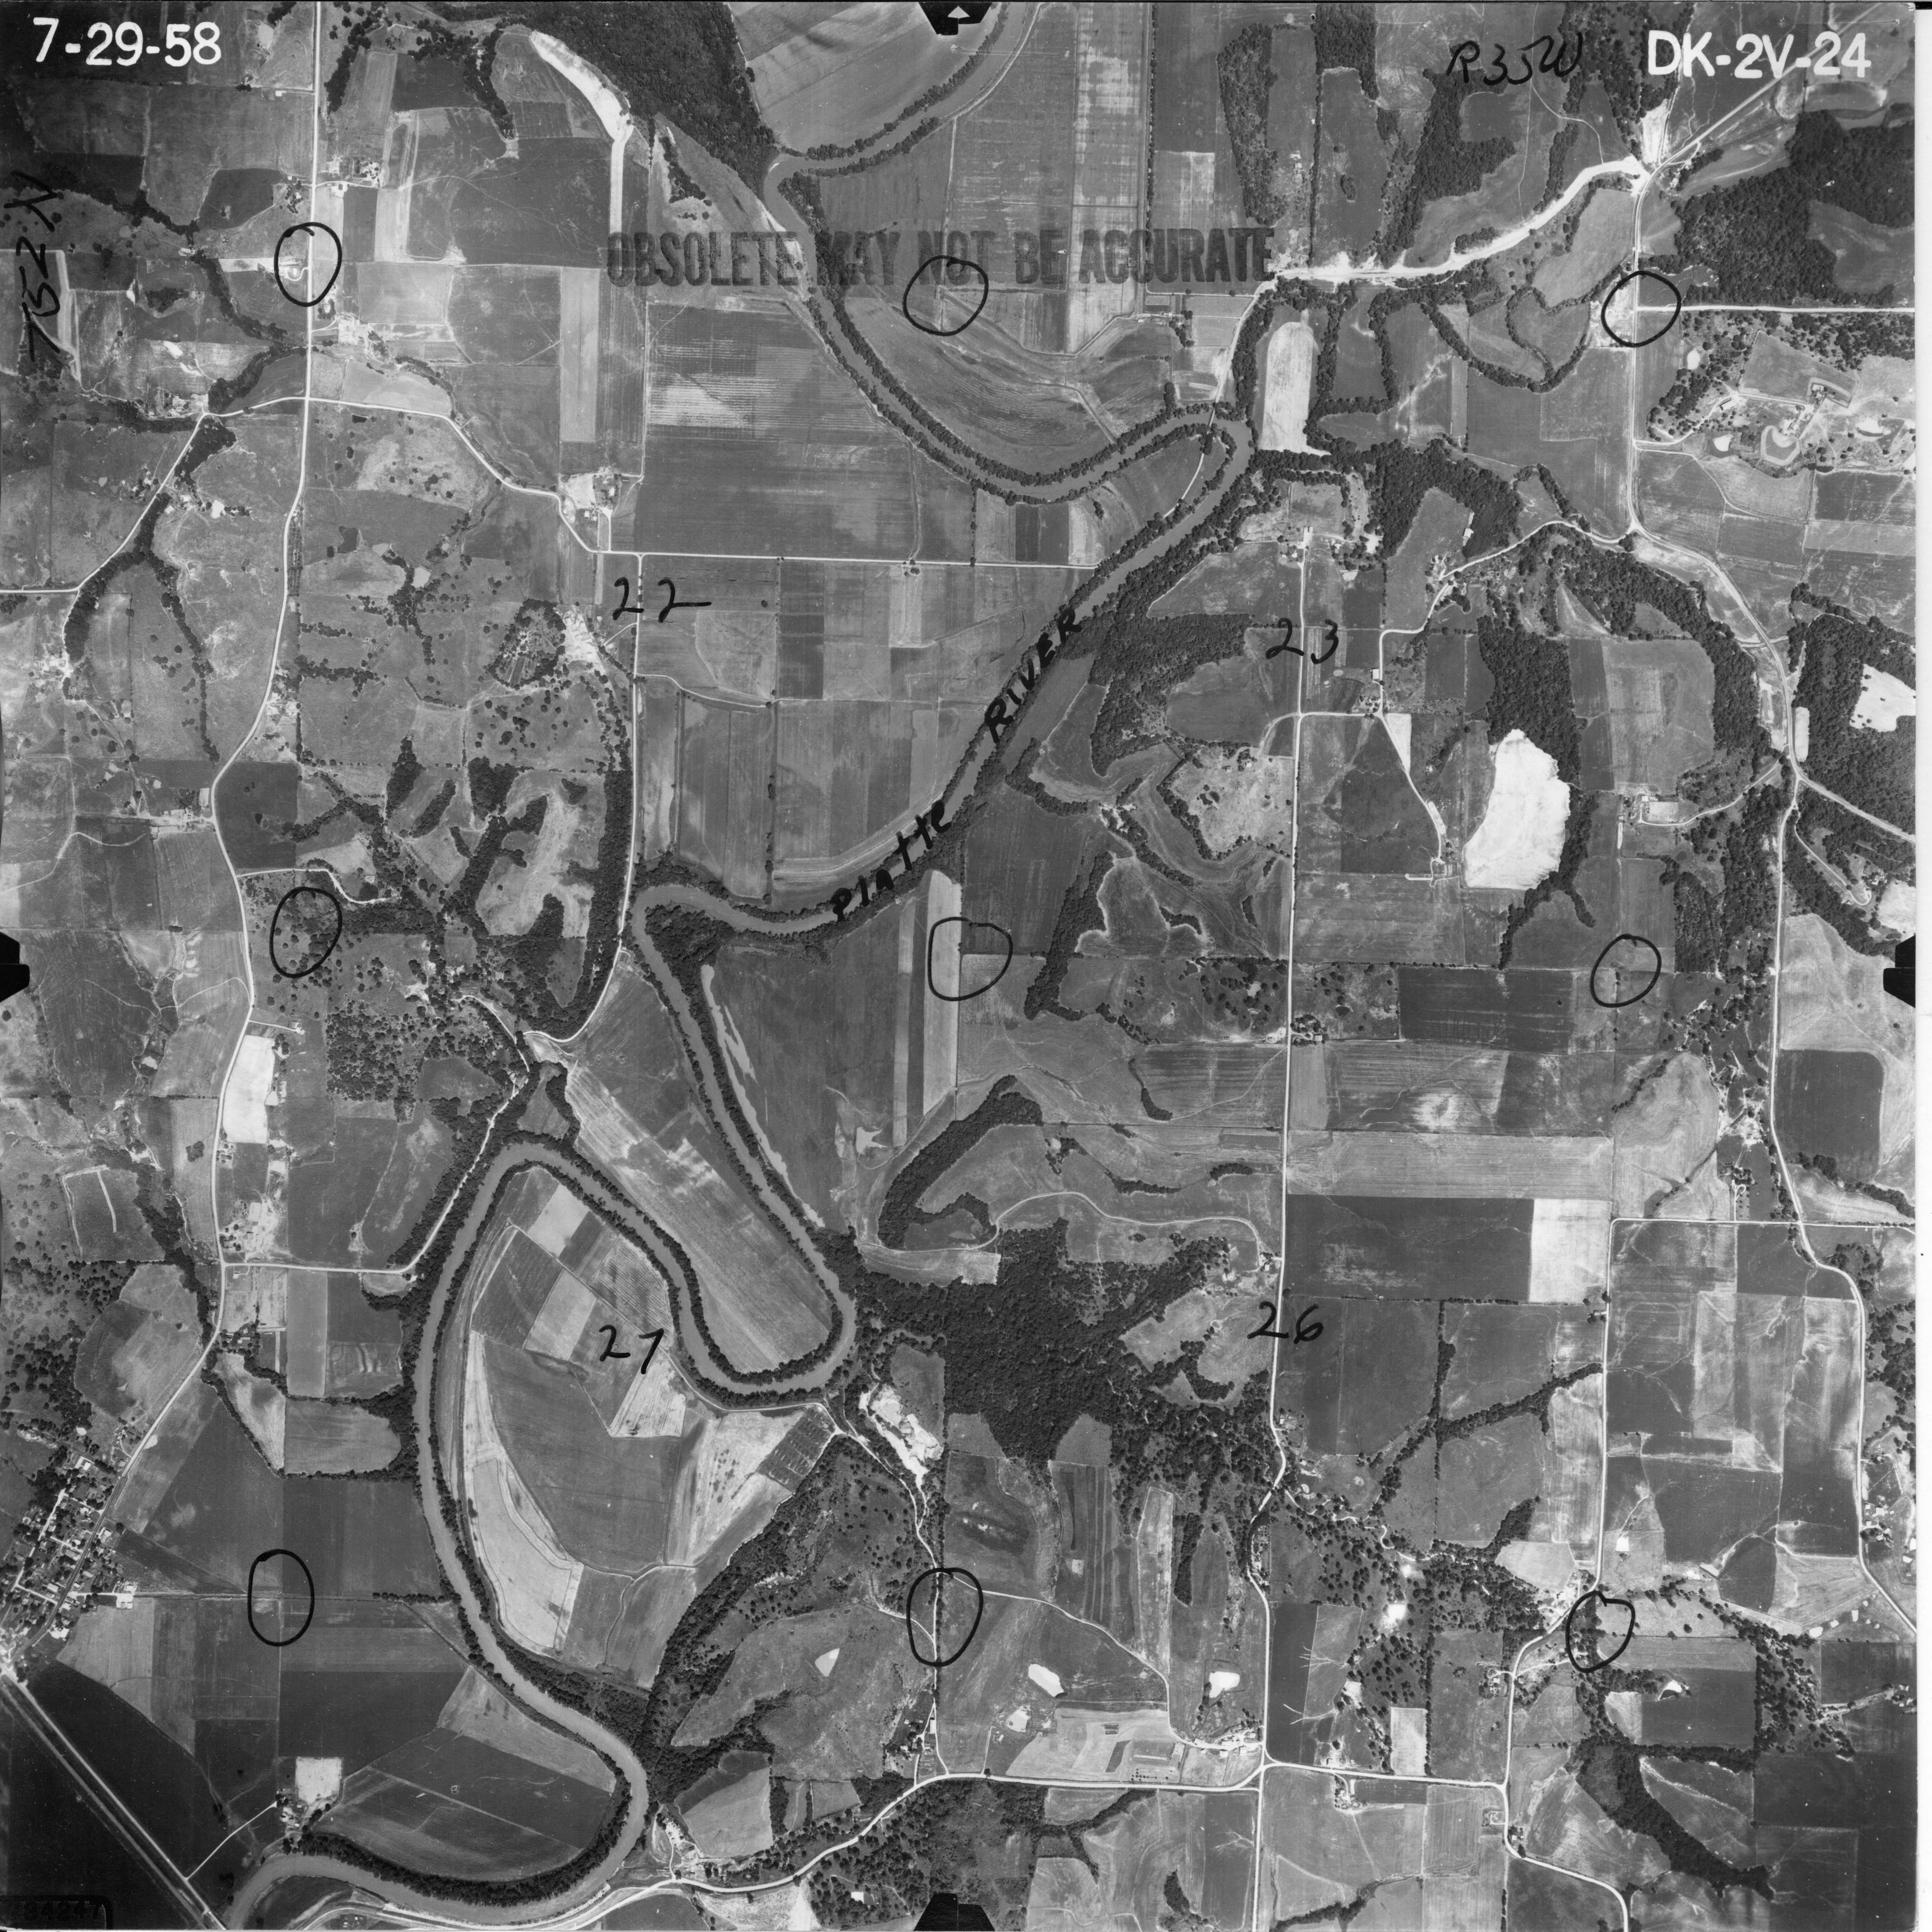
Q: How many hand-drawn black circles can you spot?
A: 9